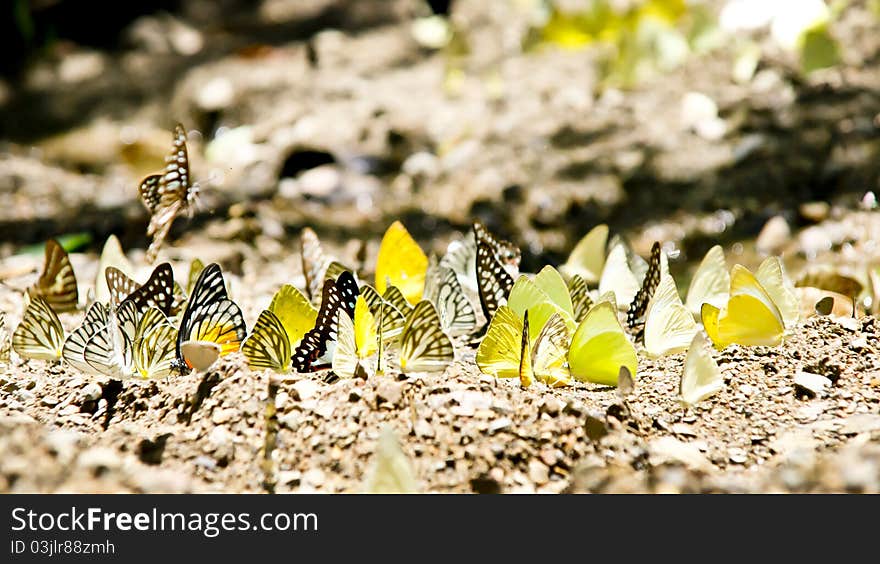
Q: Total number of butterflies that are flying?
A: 1